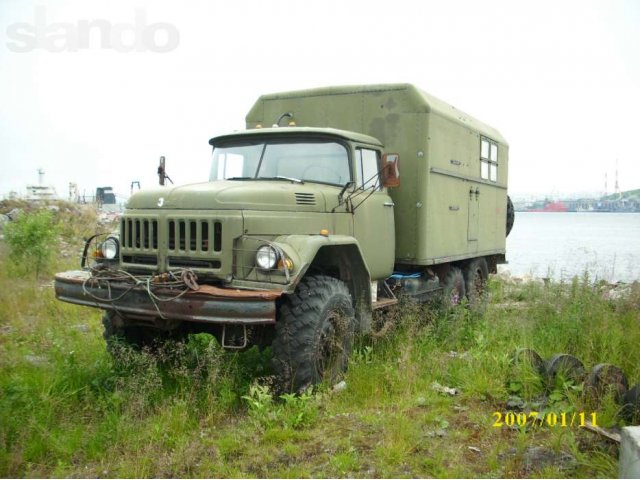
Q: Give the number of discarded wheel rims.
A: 4